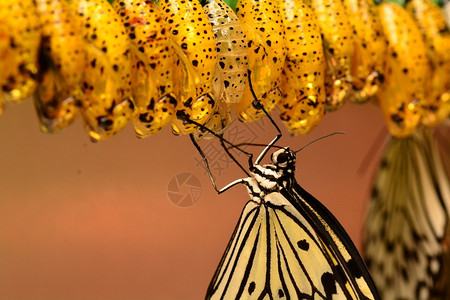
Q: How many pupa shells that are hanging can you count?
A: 12